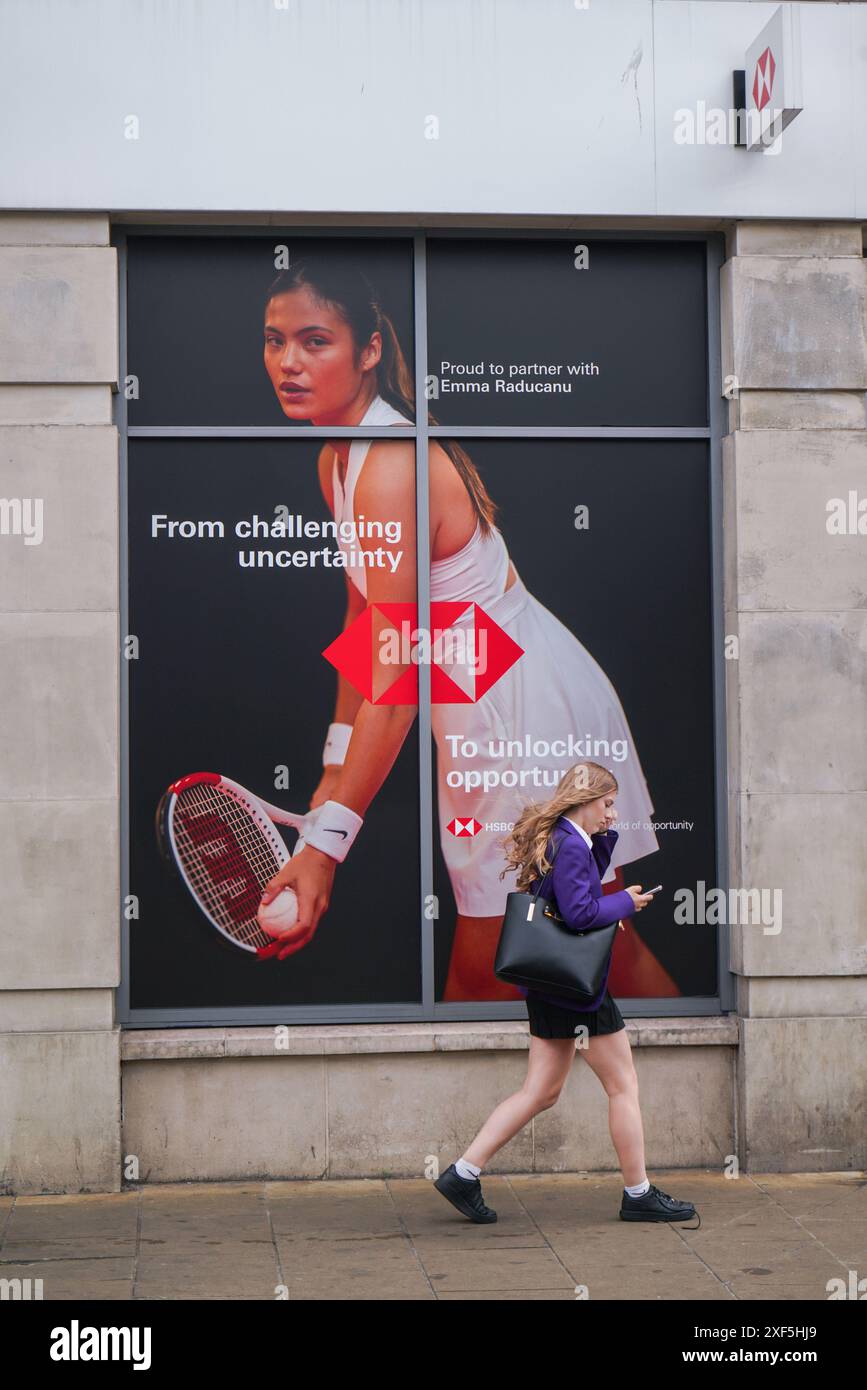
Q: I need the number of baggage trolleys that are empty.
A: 0